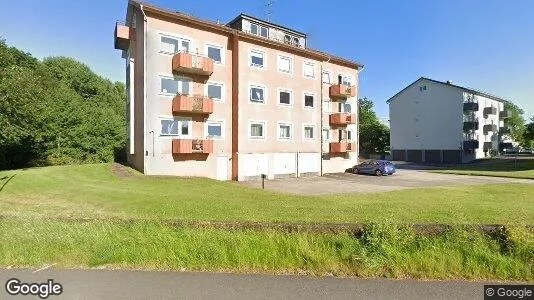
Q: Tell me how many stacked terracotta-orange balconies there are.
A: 6